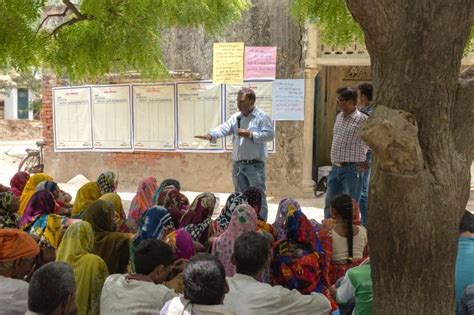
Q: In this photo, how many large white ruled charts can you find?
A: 5